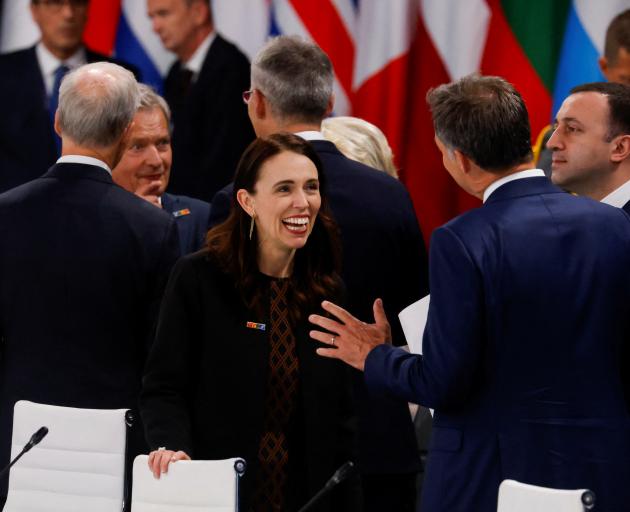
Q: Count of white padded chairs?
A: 3